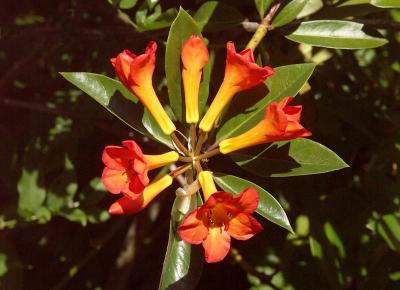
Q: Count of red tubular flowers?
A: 7